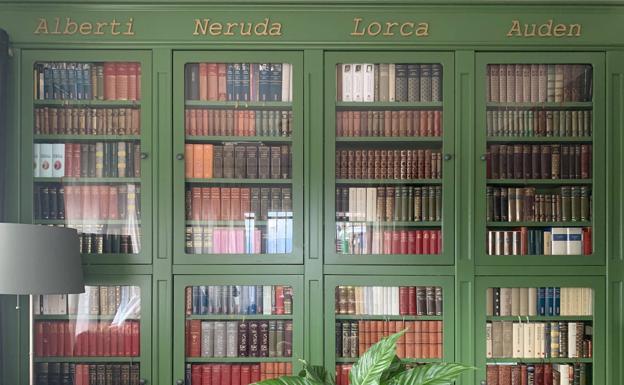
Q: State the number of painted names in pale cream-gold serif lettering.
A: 4